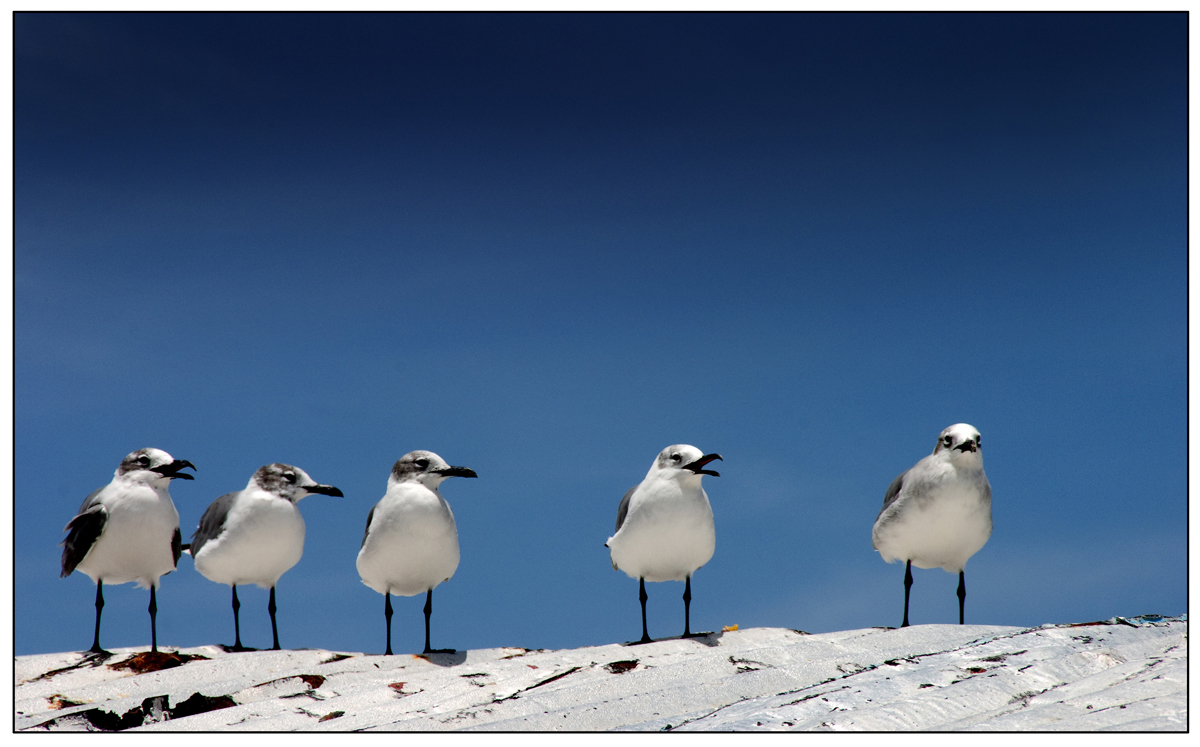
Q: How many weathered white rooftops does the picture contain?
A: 1